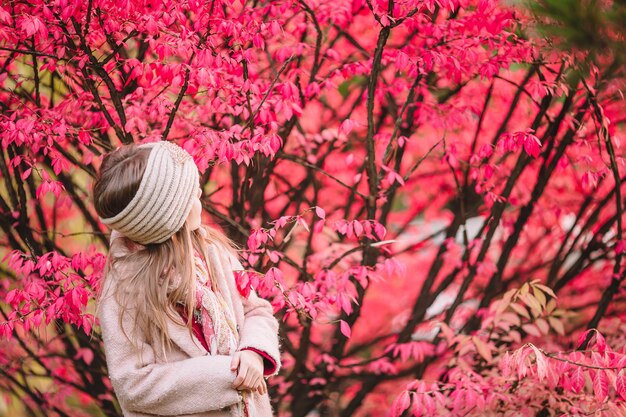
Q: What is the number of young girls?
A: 1